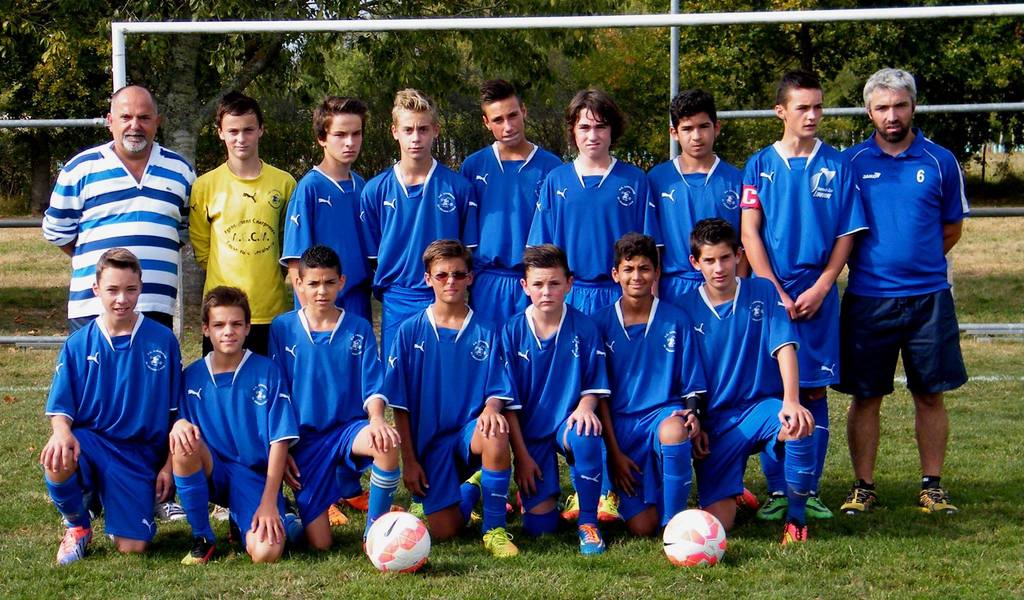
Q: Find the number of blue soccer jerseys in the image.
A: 13